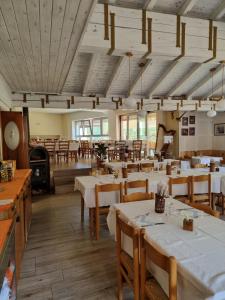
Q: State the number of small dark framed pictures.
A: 4